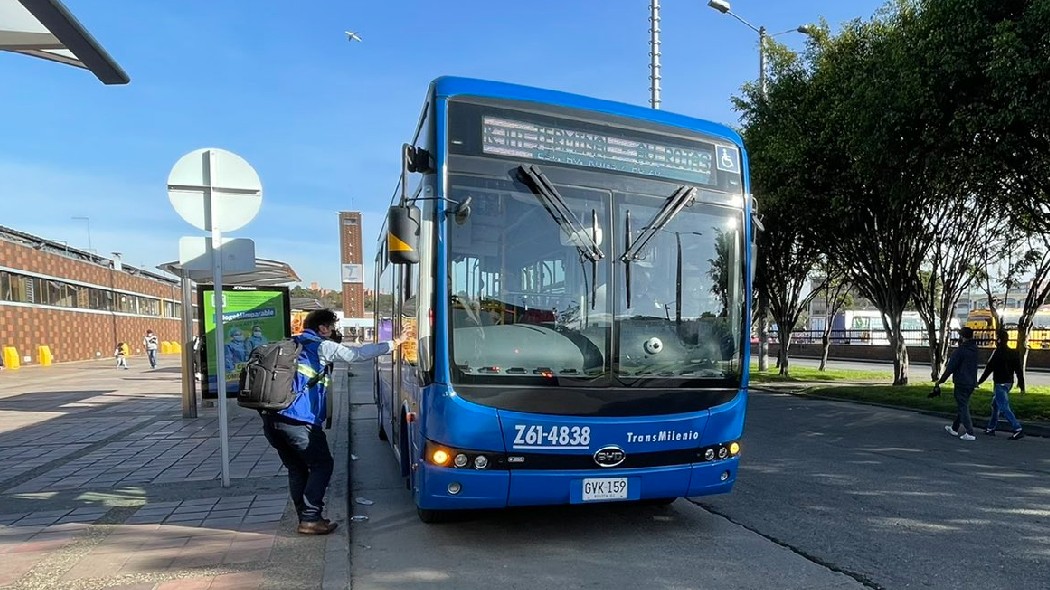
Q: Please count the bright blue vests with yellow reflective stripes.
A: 1